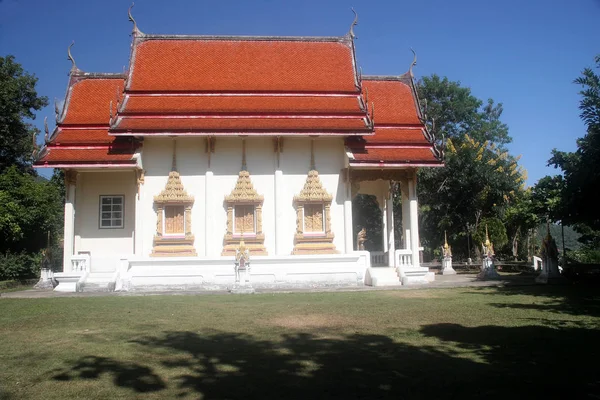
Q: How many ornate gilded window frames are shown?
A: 3